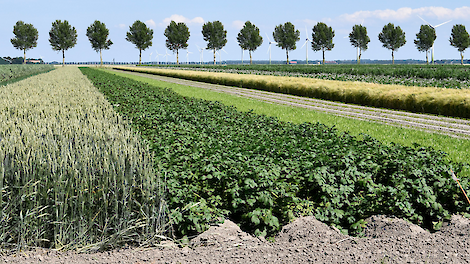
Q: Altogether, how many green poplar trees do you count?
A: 13